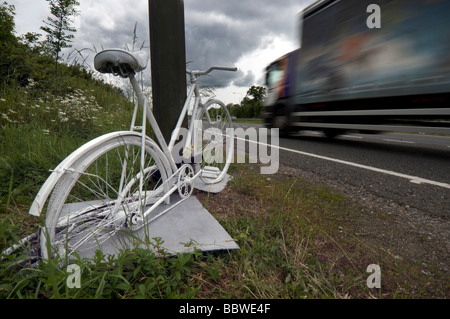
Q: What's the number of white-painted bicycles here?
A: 1